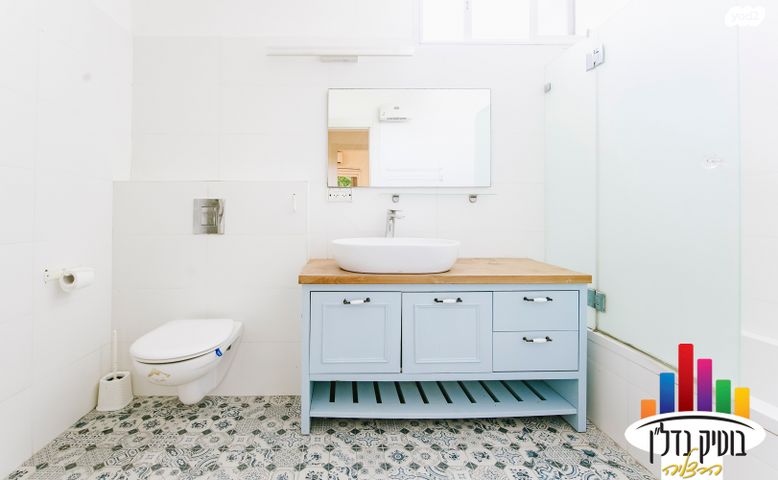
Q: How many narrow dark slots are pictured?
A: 10